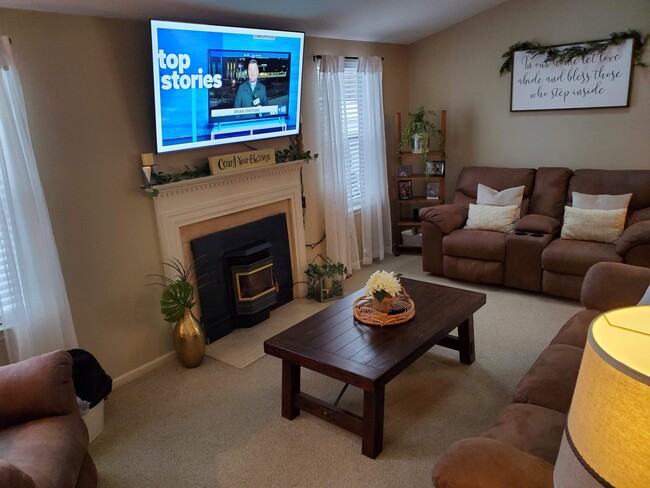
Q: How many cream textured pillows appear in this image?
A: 2